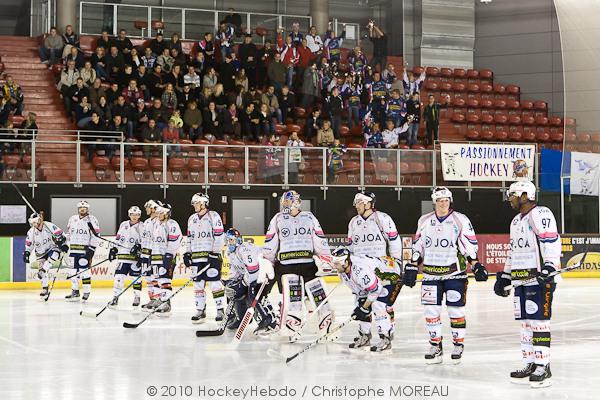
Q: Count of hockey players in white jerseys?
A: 12